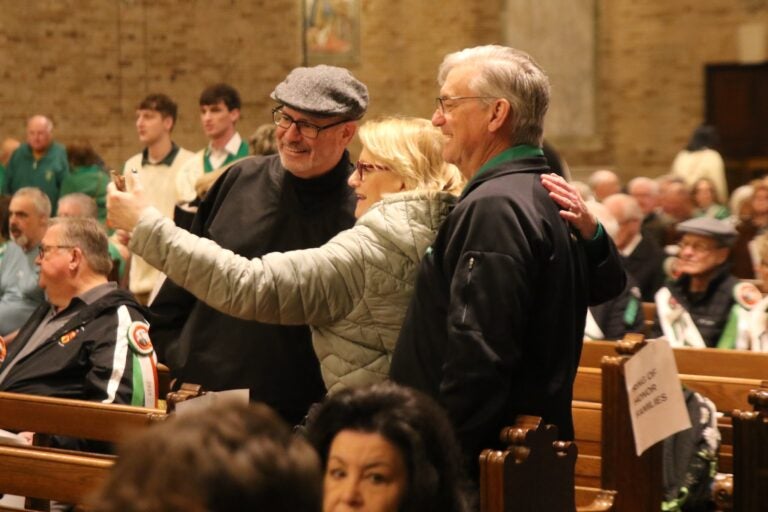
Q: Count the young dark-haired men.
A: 2